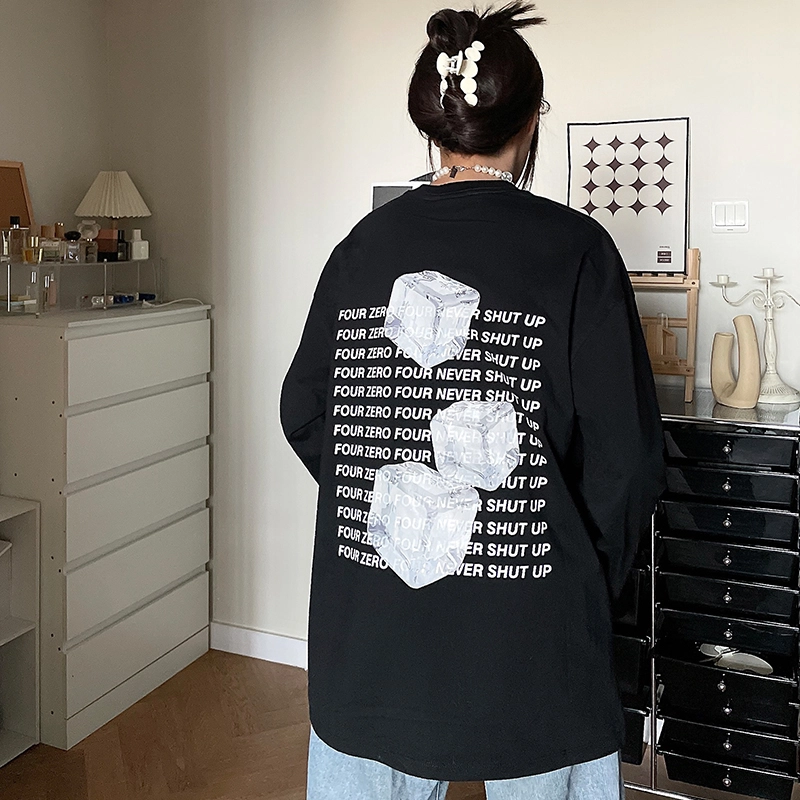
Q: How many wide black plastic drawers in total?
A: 10